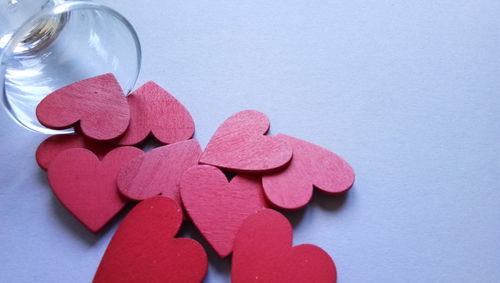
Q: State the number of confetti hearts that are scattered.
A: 10